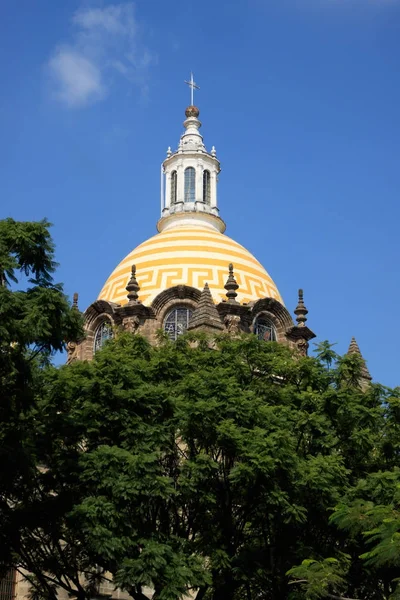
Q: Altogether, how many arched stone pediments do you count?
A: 3